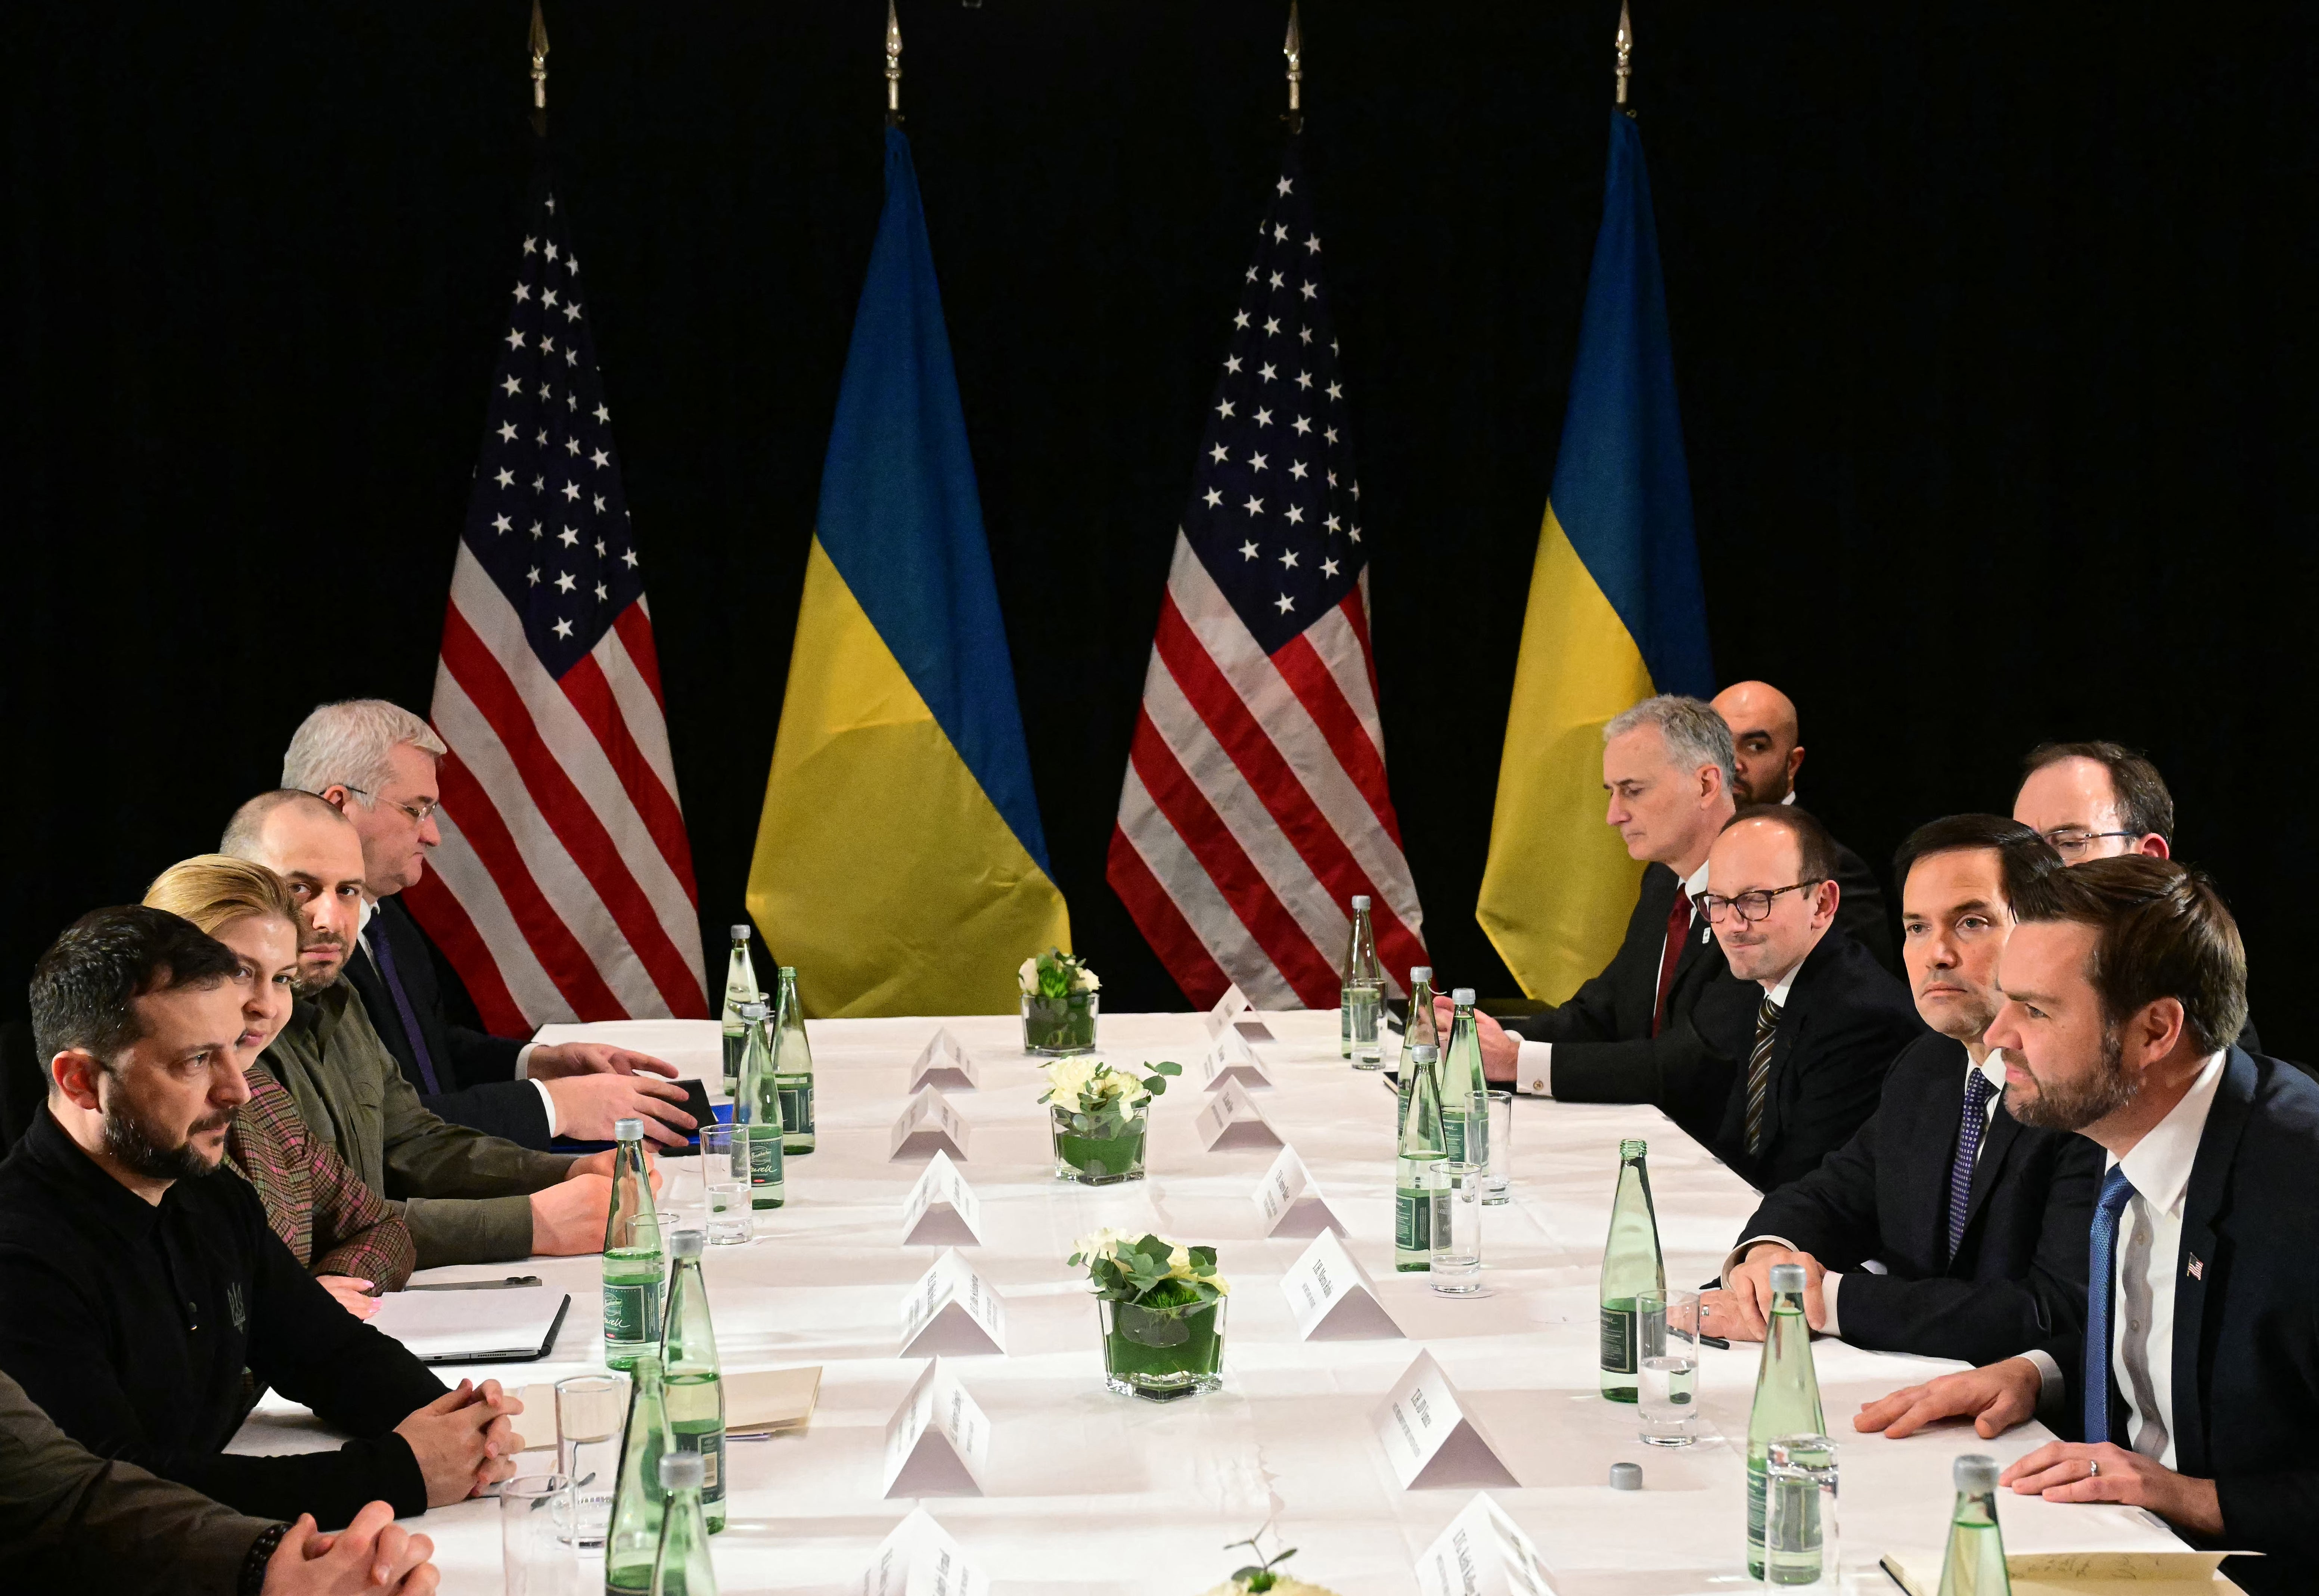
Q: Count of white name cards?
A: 13